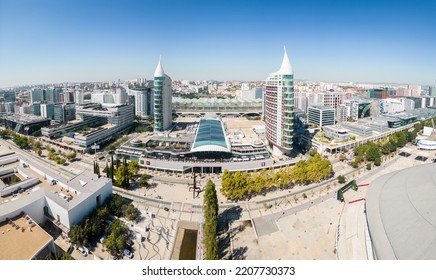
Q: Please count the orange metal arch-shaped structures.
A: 0